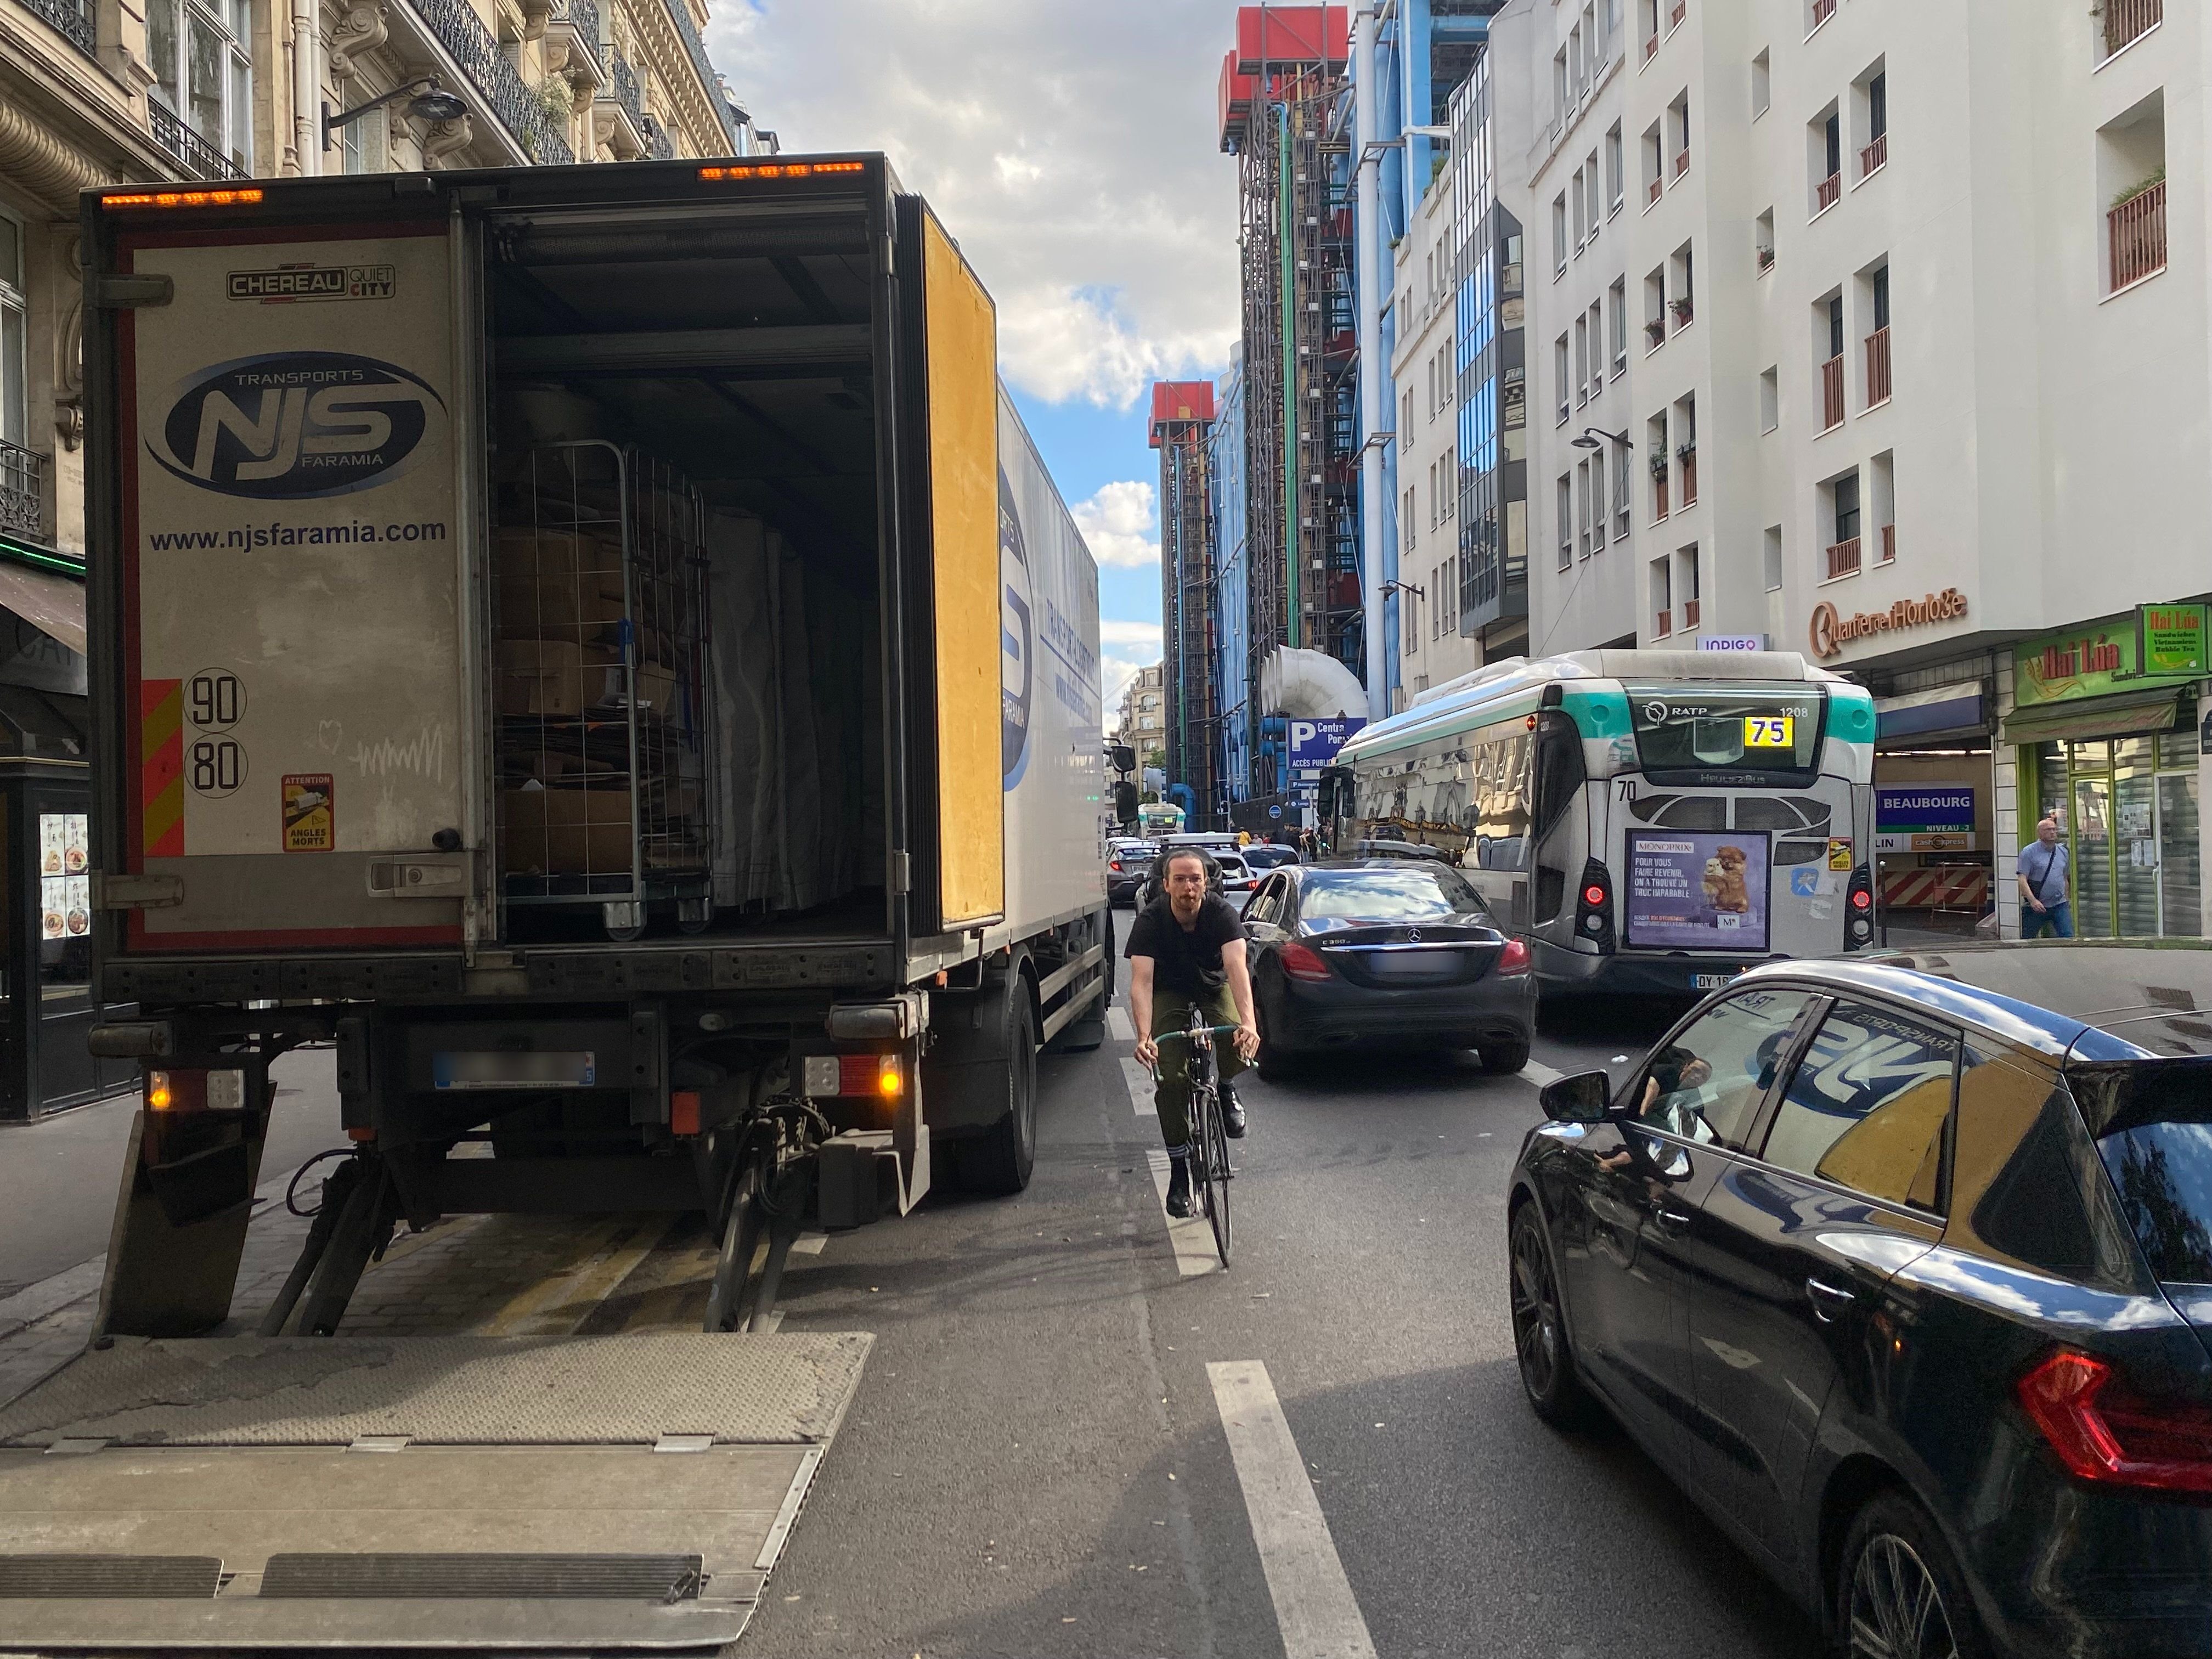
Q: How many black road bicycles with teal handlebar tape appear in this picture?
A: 1